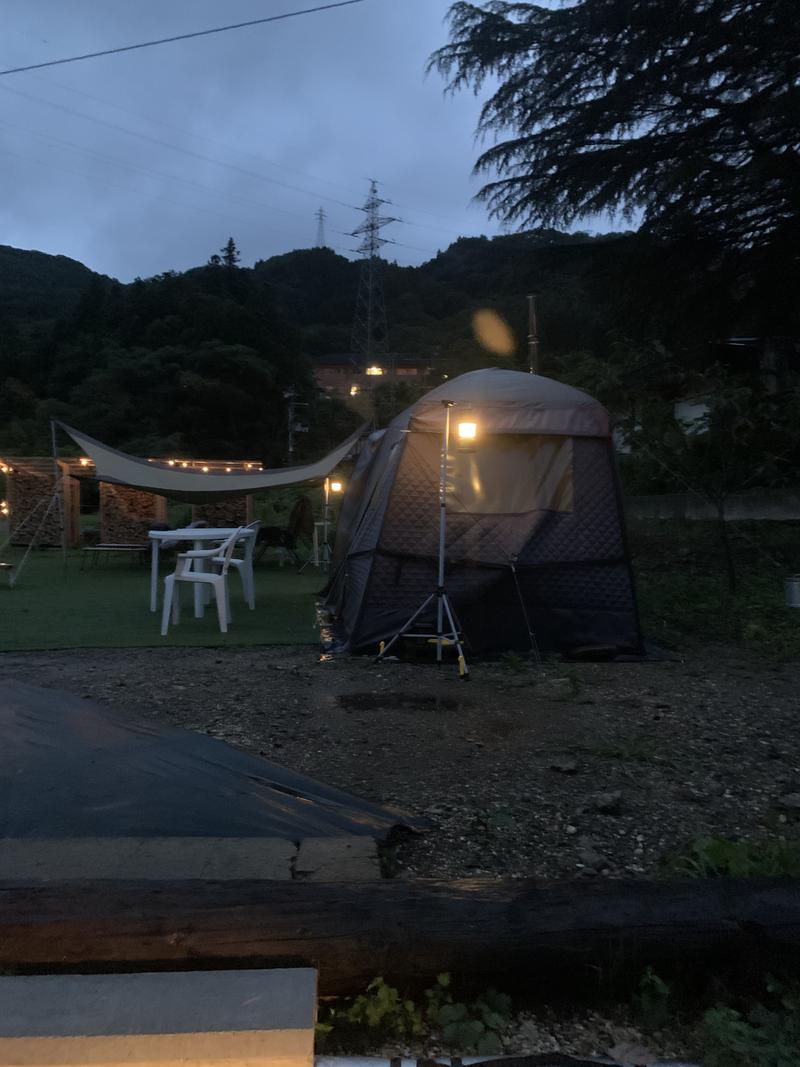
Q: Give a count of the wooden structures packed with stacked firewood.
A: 3